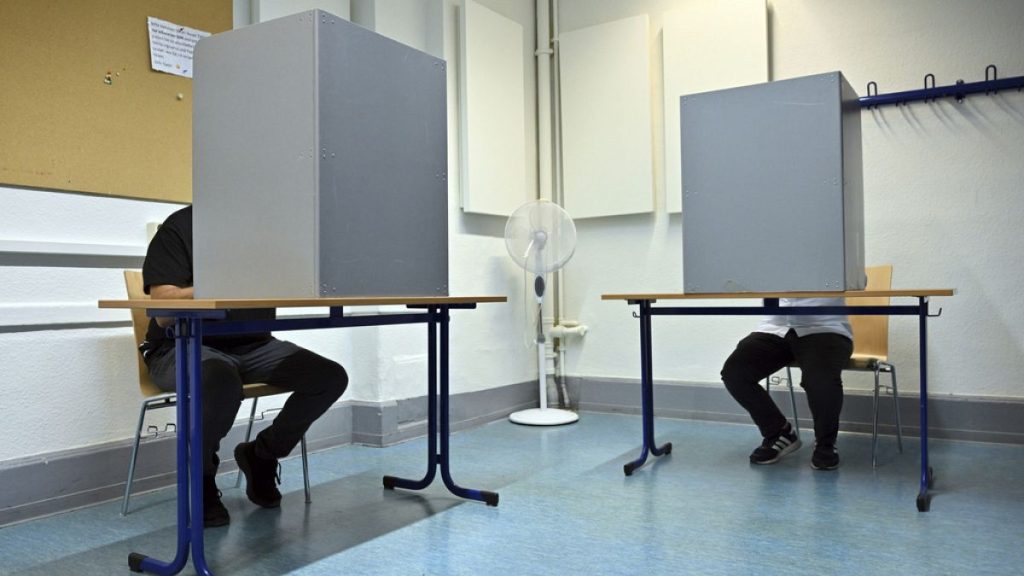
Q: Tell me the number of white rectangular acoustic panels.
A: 3